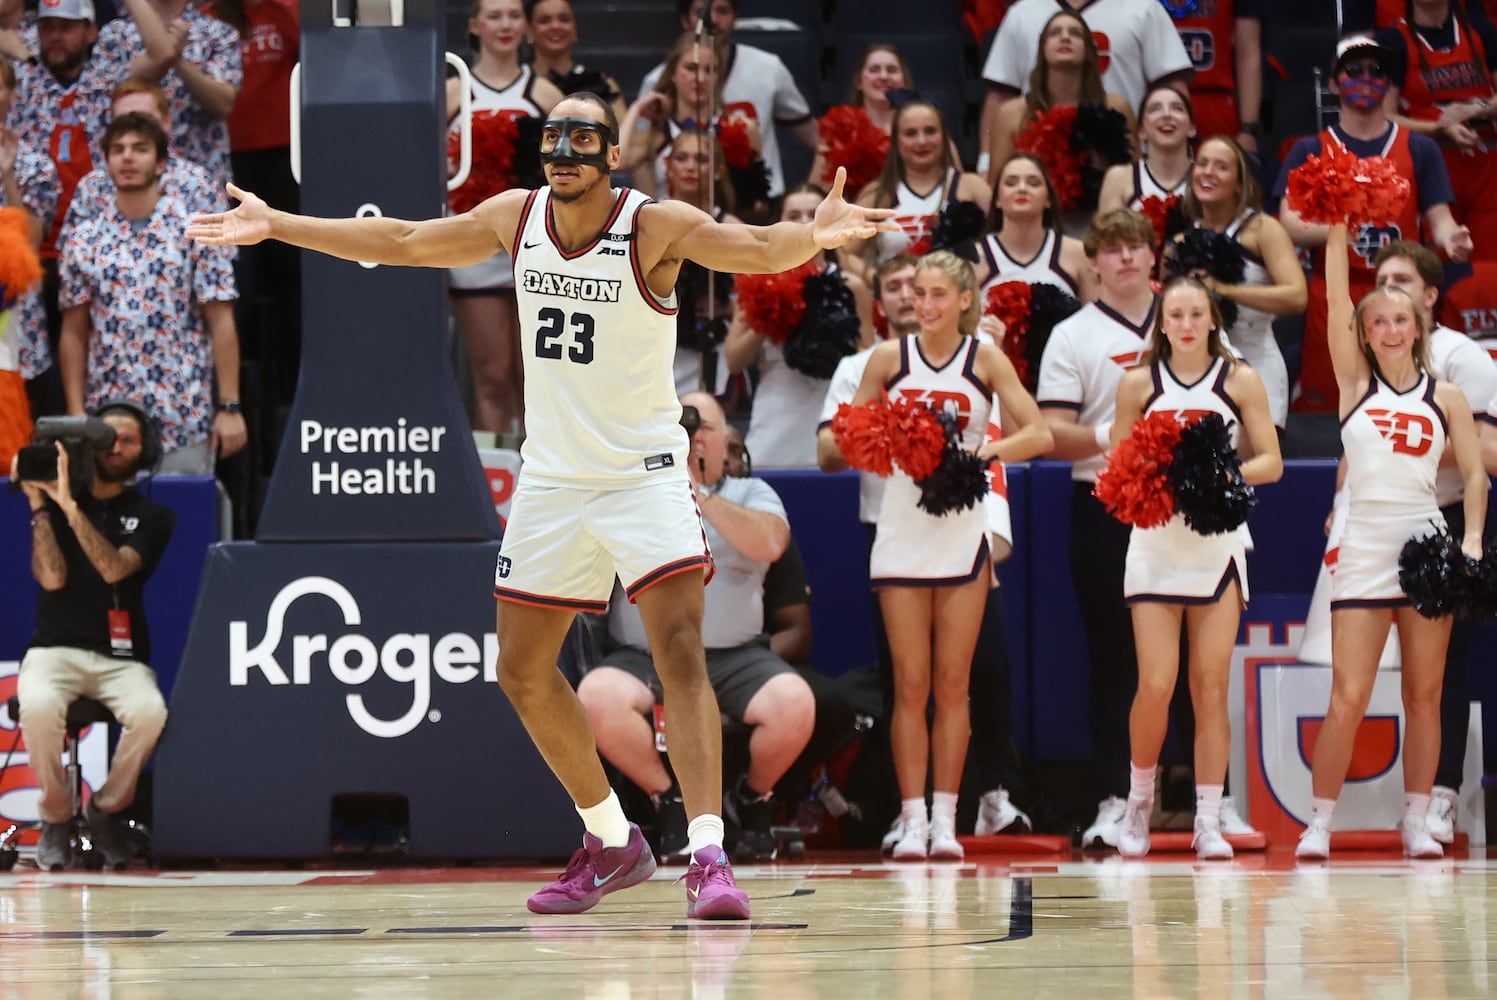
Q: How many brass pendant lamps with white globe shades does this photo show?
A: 0